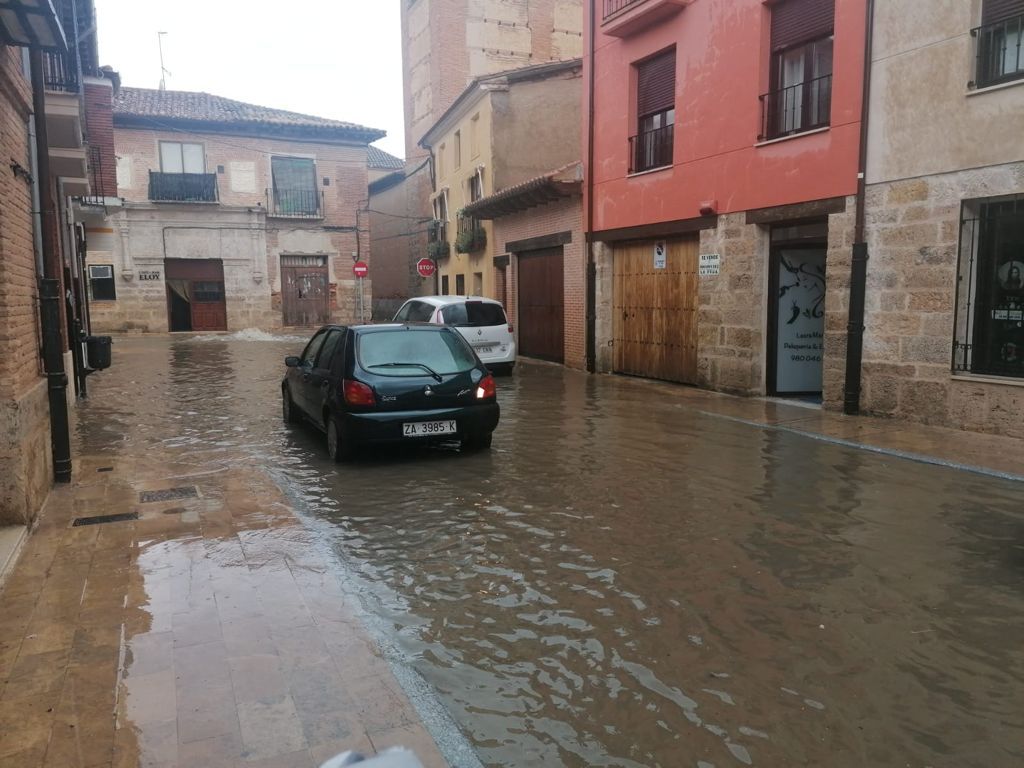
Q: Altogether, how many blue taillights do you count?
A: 0